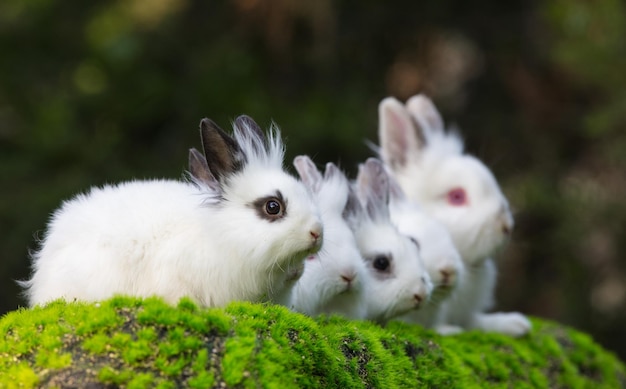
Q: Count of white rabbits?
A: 5